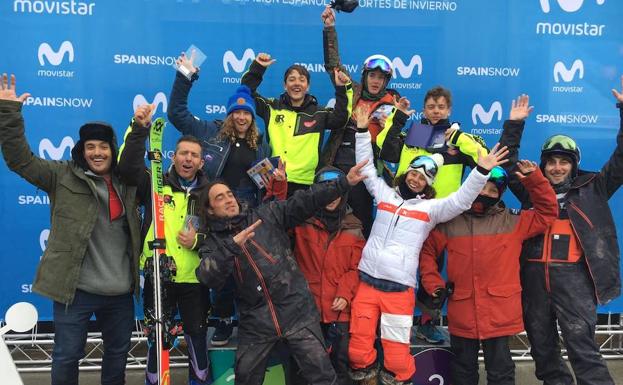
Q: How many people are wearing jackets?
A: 11